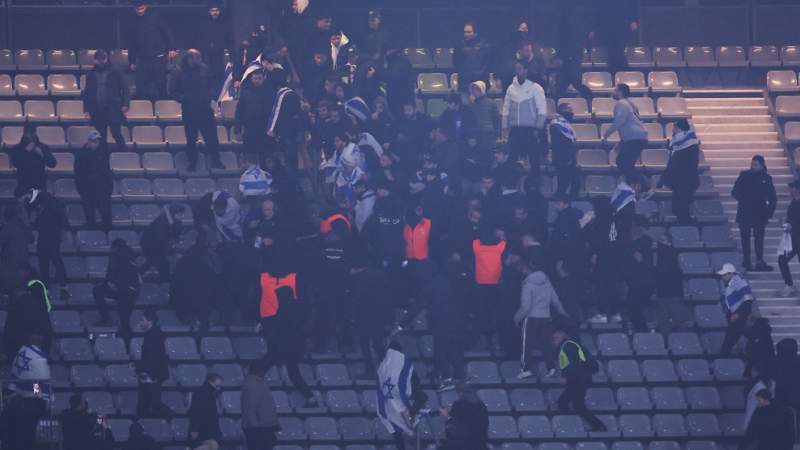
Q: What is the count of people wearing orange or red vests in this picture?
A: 4